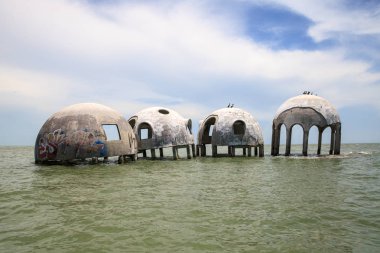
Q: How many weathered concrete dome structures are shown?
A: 4